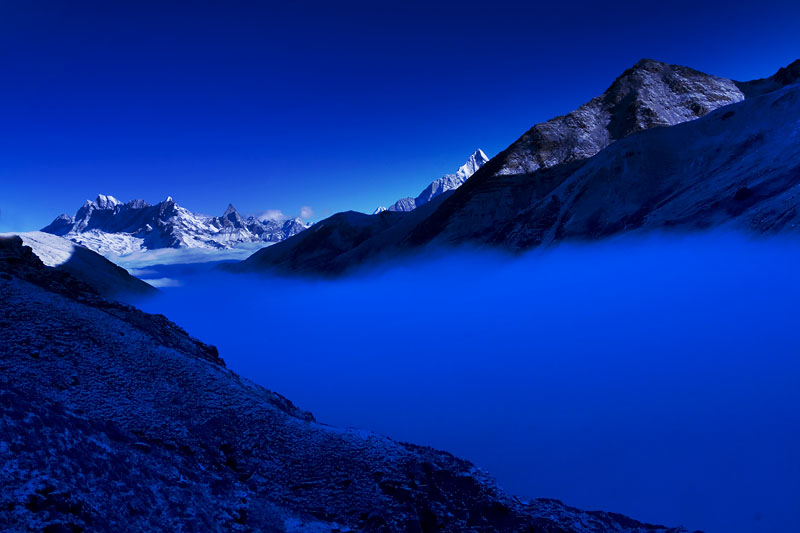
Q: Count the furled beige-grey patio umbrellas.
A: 0